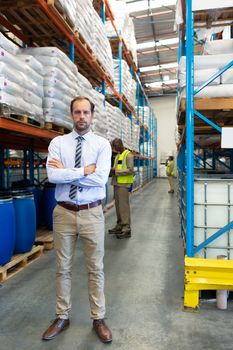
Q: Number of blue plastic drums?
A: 4